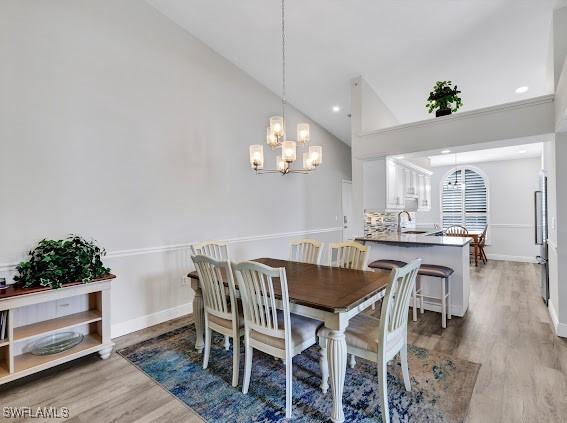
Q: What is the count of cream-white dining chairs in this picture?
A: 6